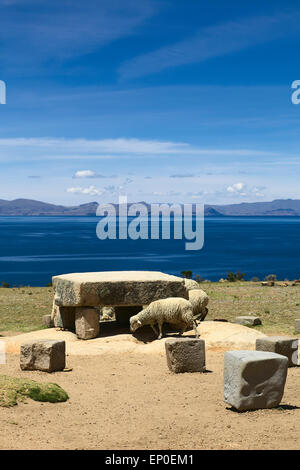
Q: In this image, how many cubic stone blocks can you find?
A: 4